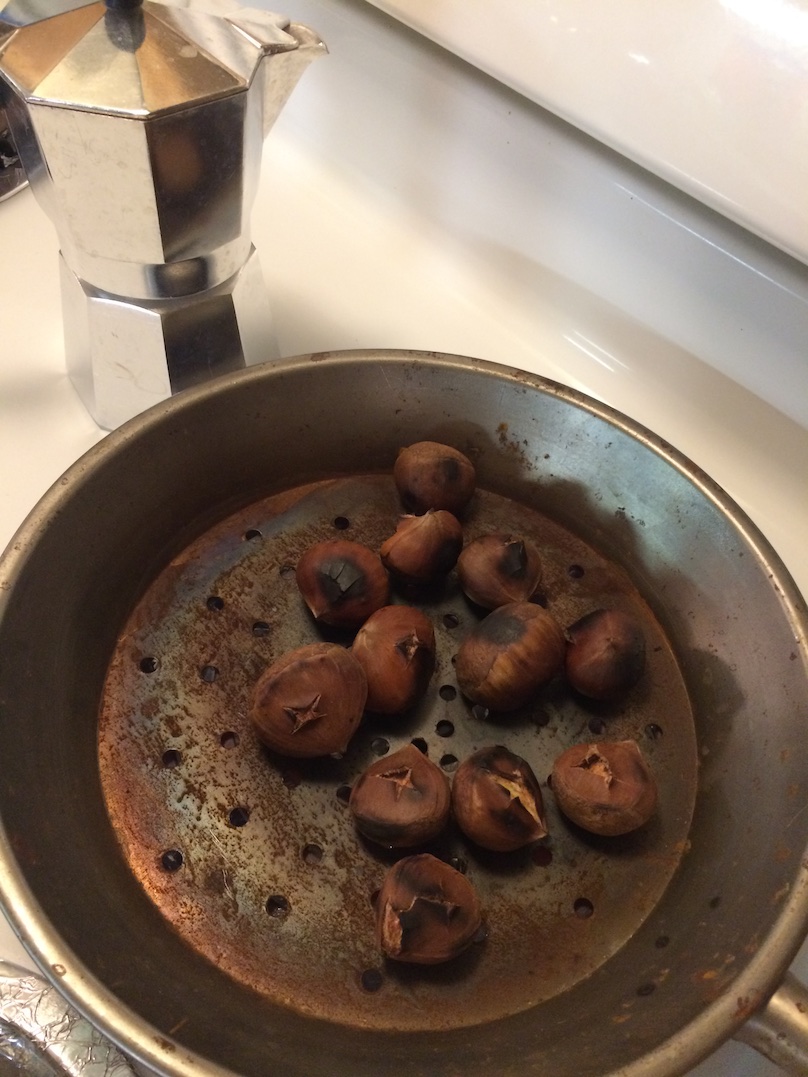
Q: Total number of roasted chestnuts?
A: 12